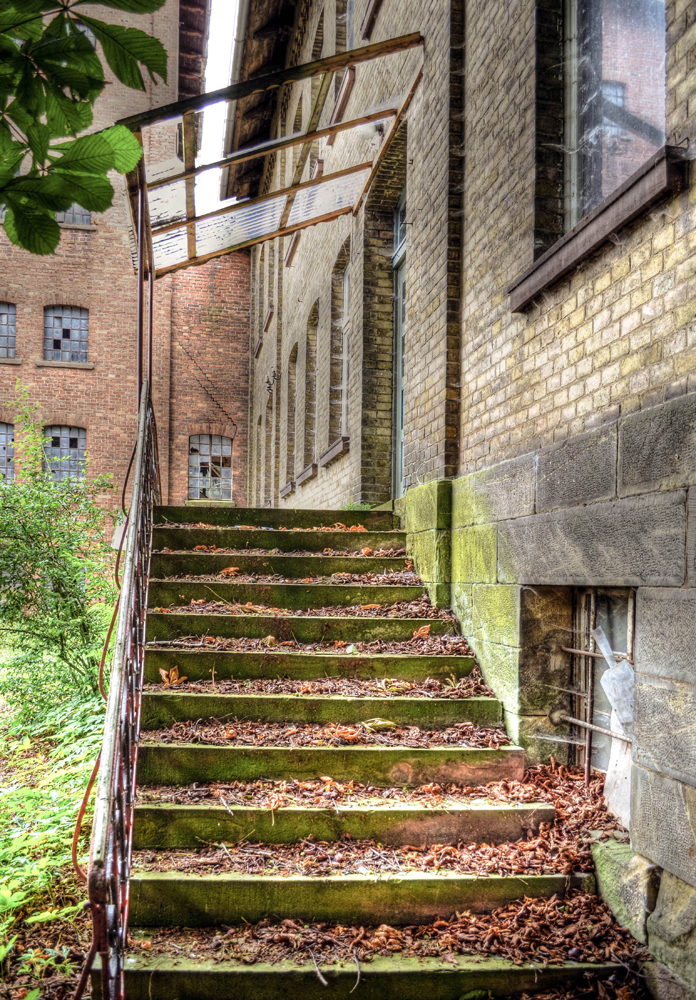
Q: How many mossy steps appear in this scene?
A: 11